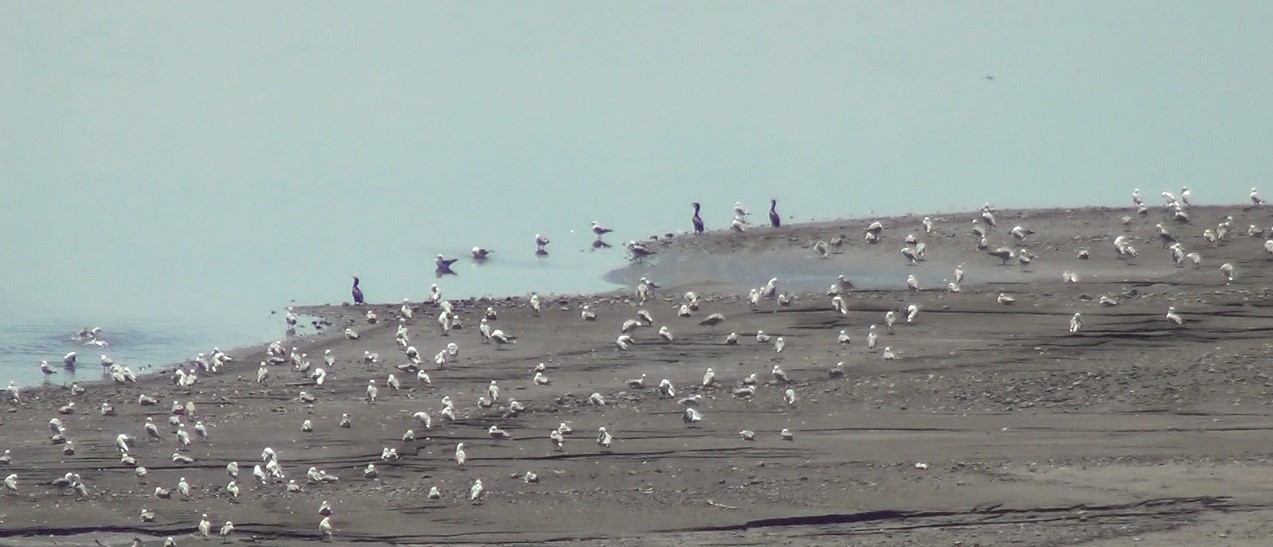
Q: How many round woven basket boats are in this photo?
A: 0